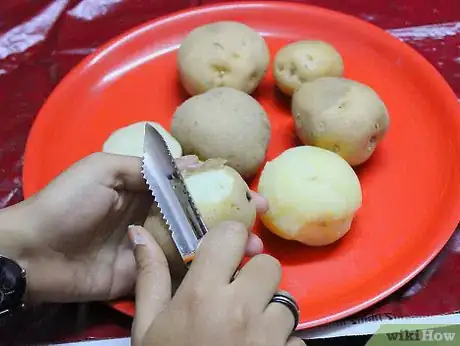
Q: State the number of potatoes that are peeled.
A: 2